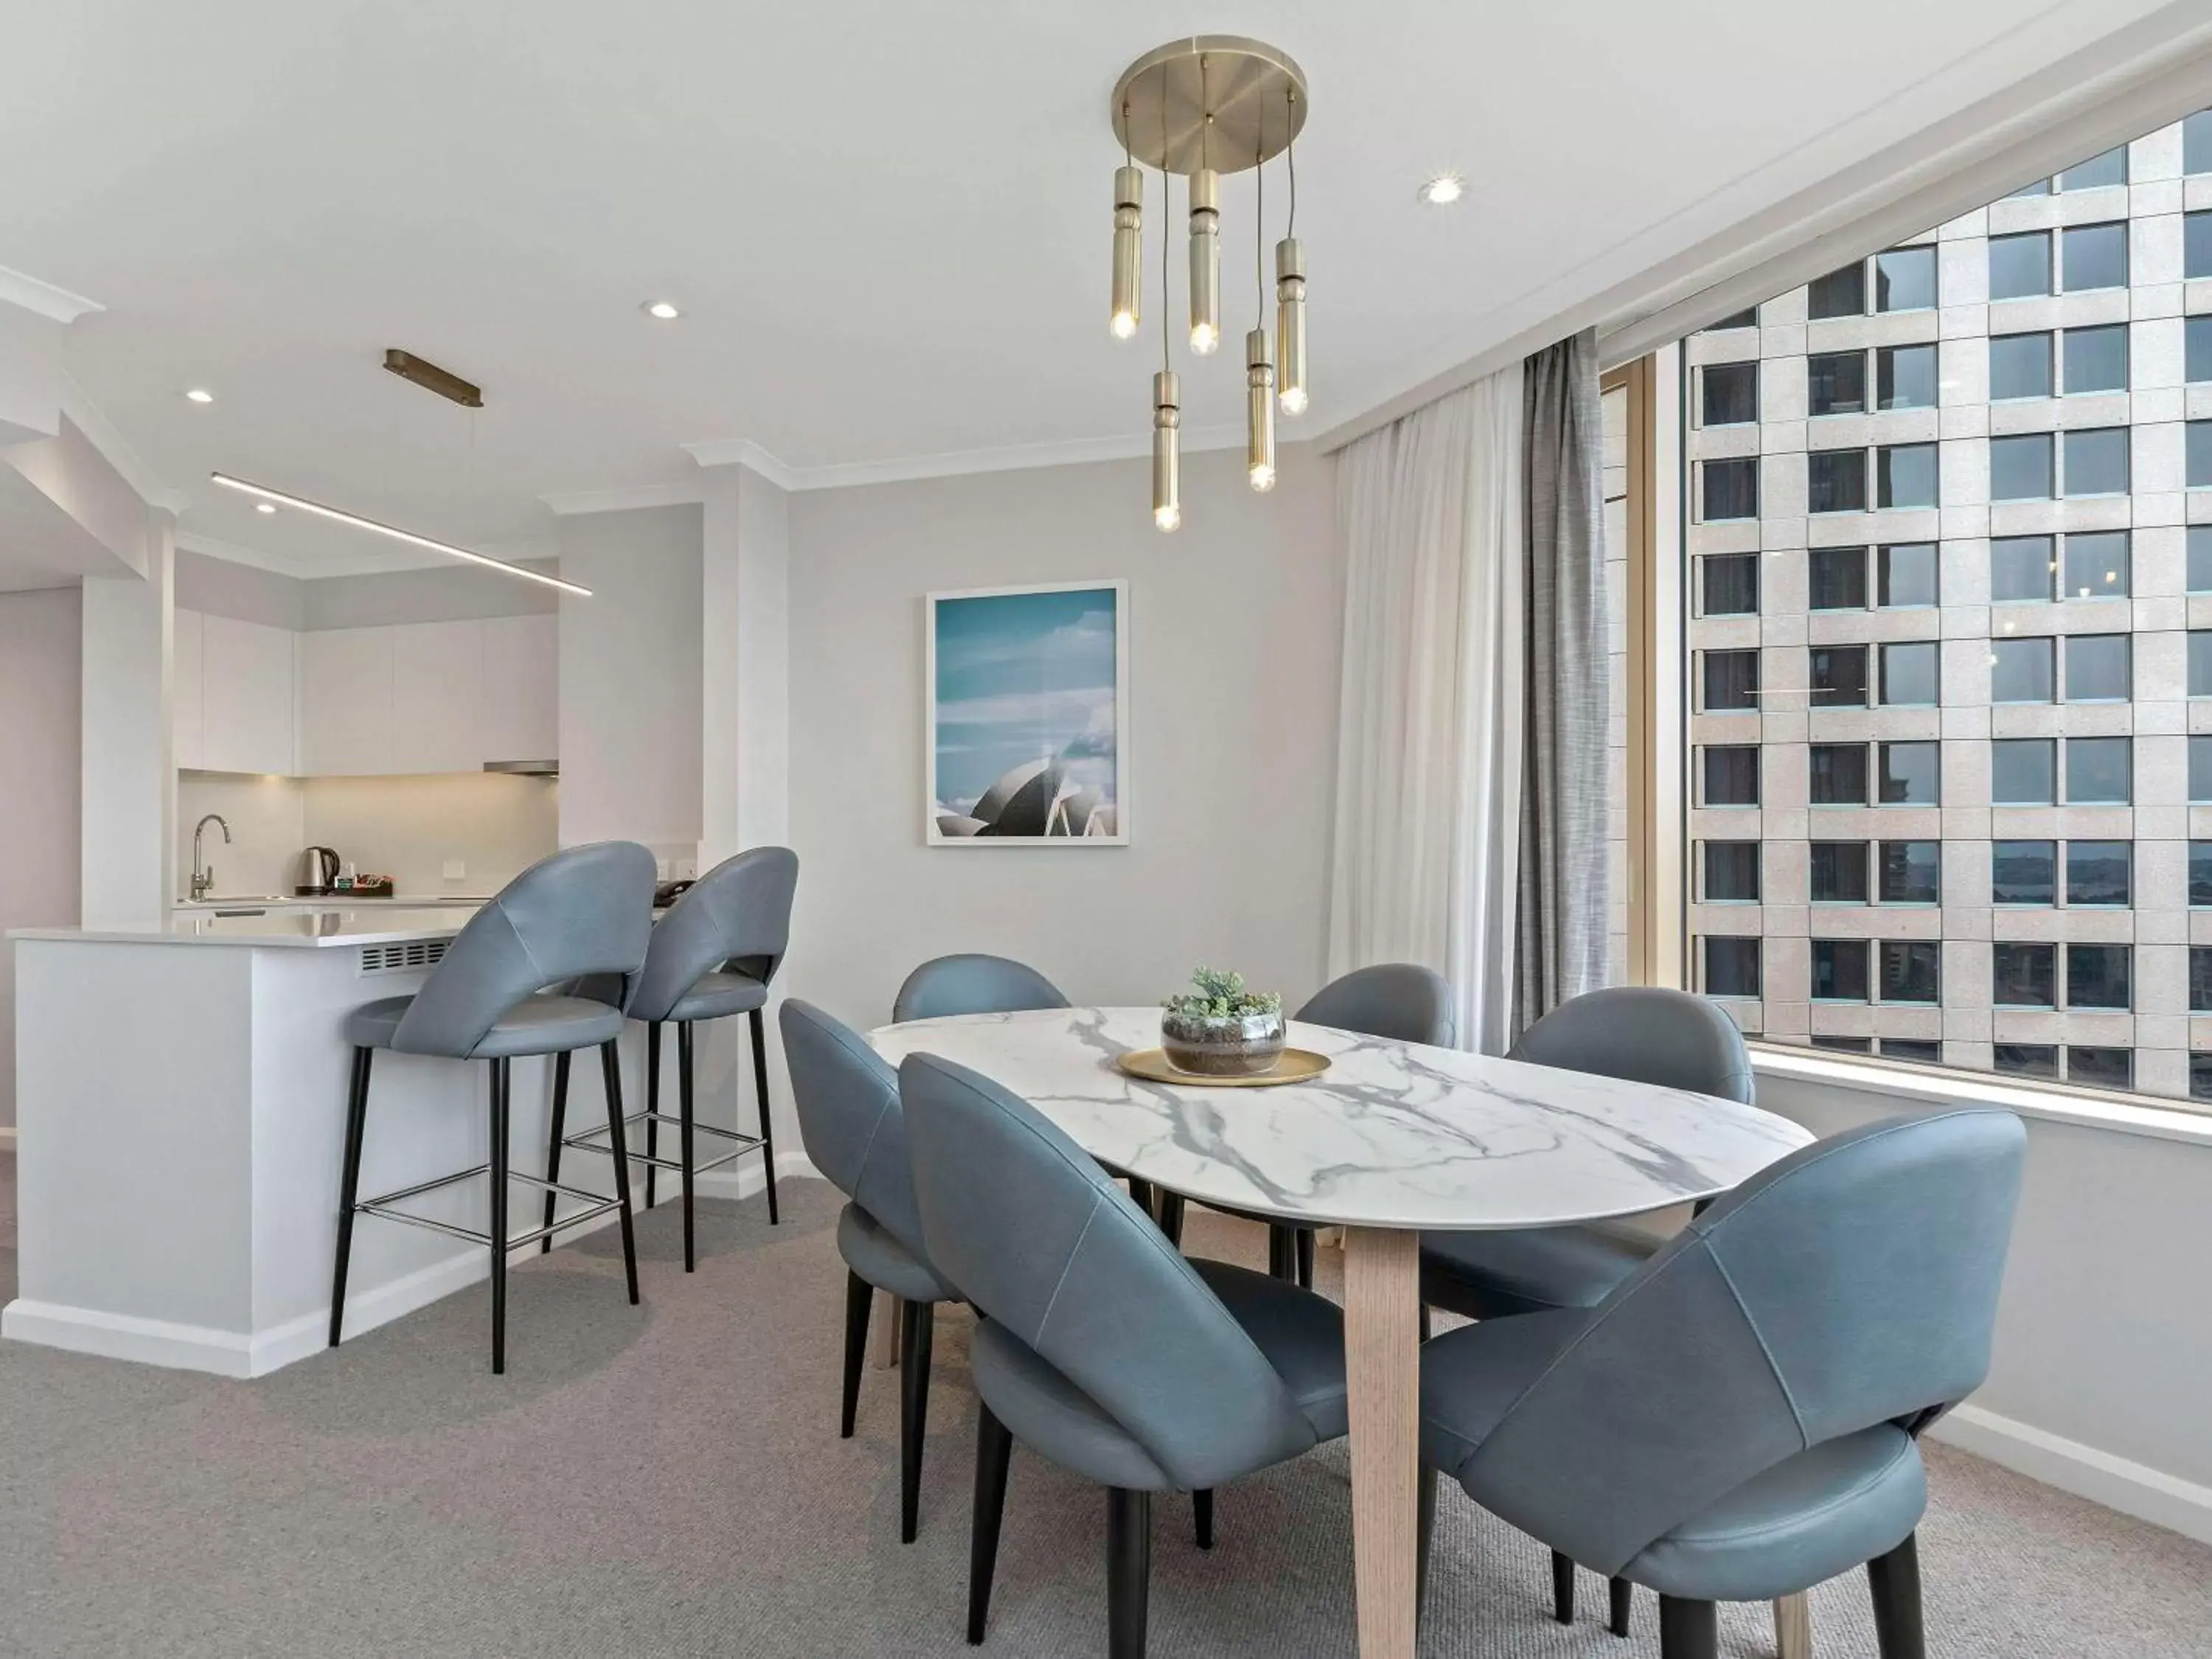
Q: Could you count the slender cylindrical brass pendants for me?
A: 5